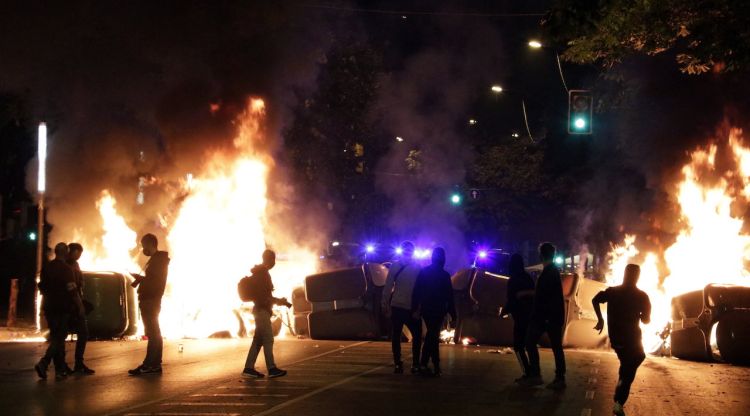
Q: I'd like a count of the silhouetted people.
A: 9